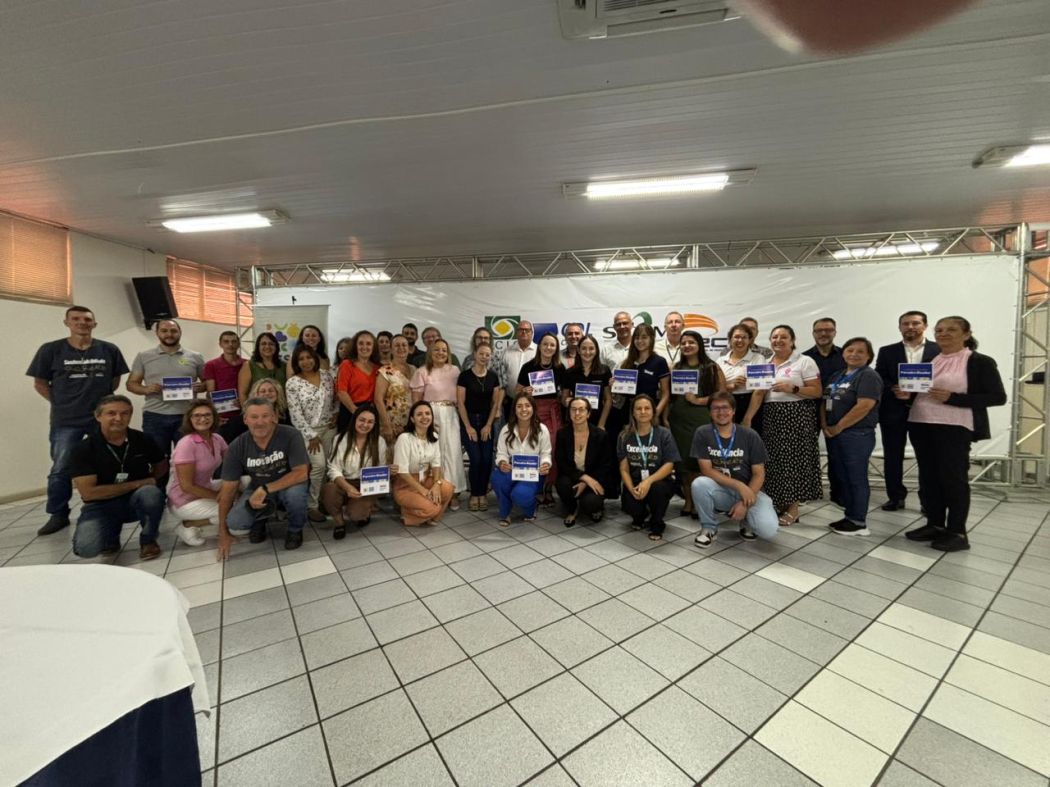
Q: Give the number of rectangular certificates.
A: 10